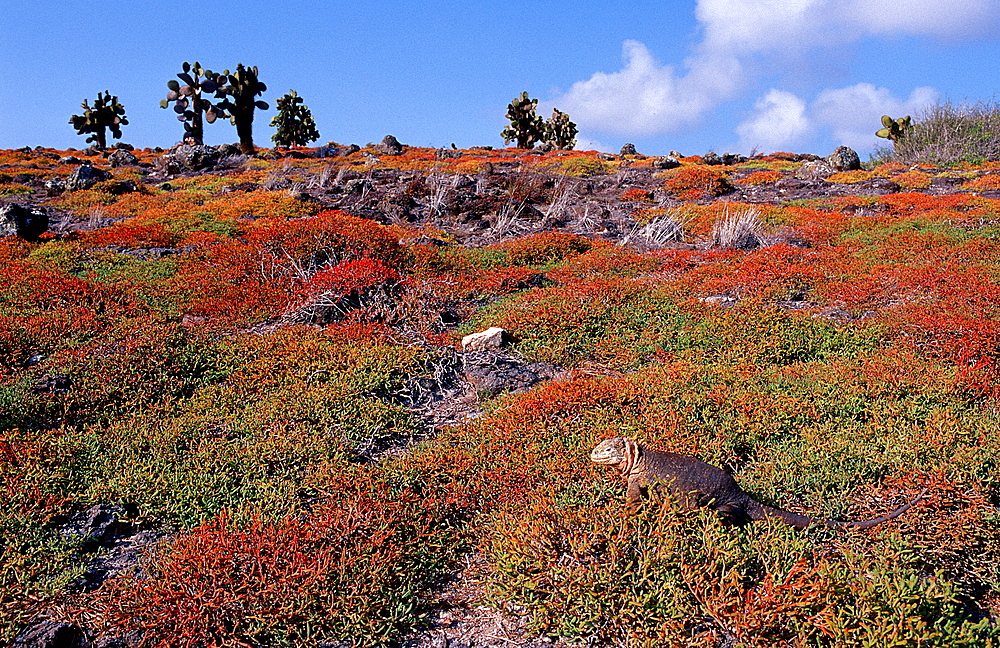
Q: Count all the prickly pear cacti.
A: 7